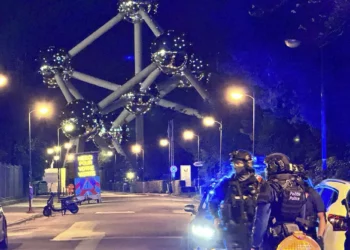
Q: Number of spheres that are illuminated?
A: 7